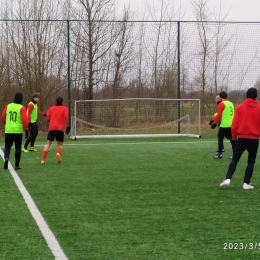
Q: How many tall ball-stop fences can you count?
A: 1